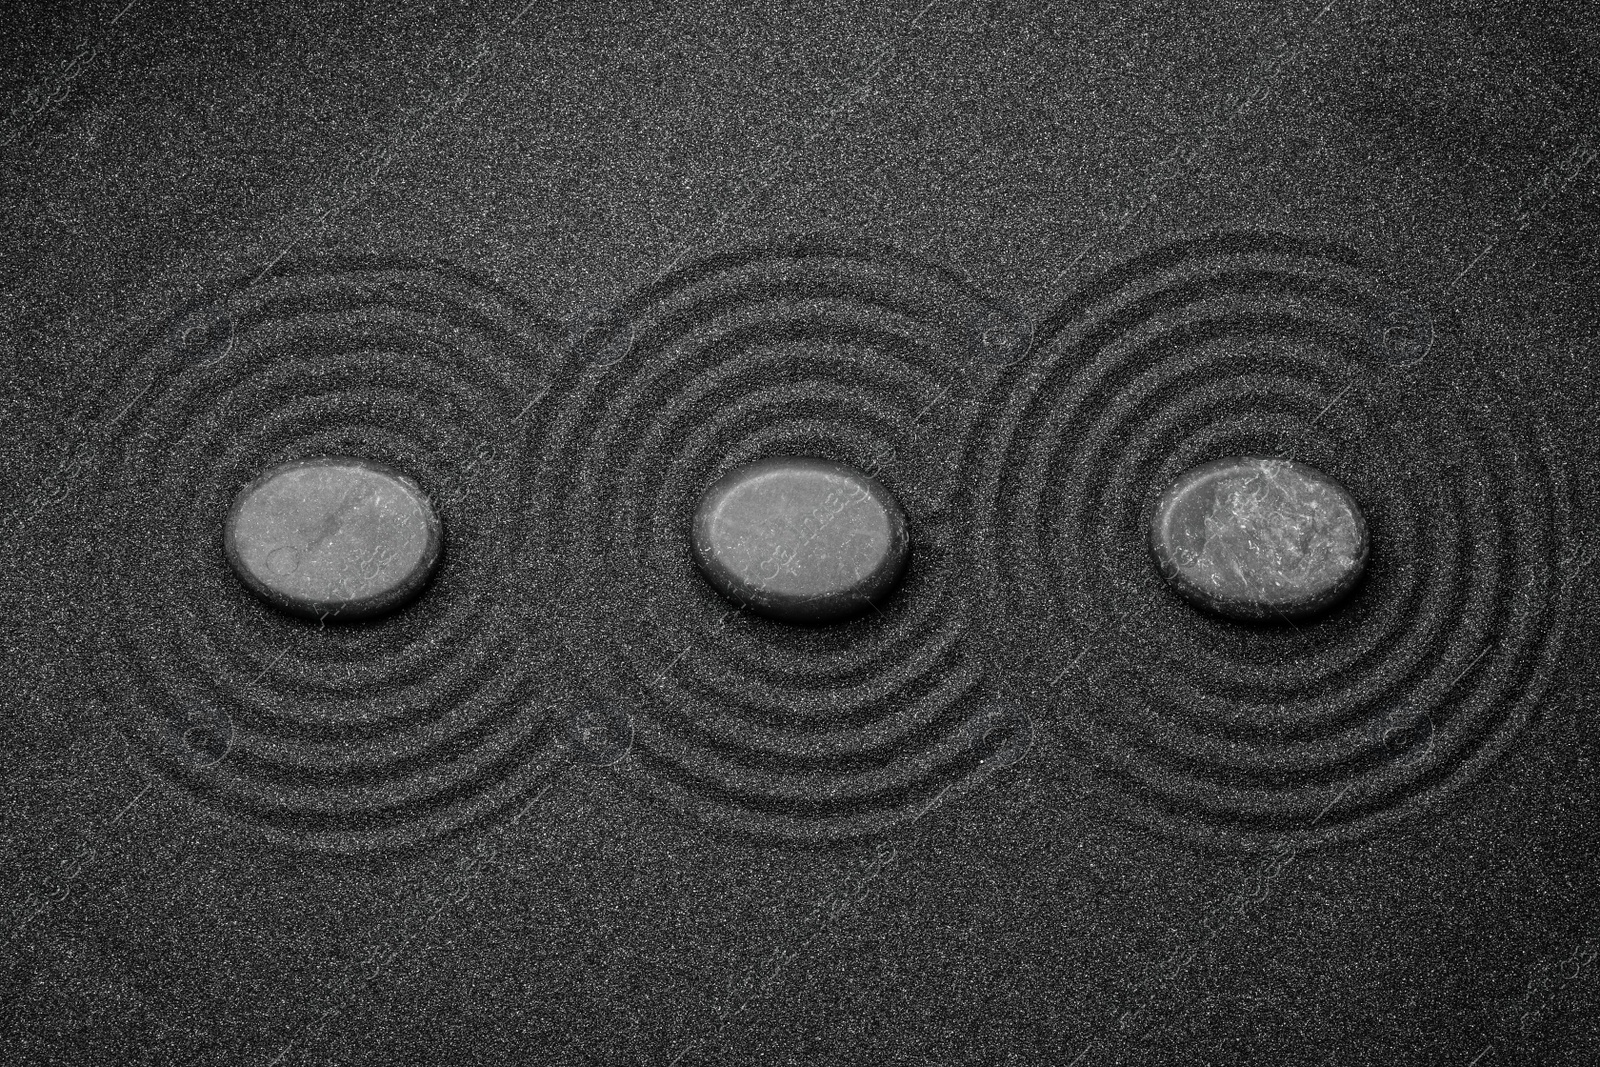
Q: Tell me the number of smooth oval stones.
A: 3